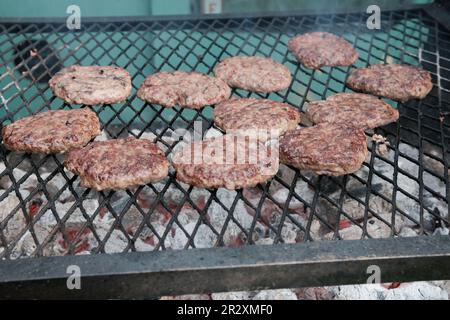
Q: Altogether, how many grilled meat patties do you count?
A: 11